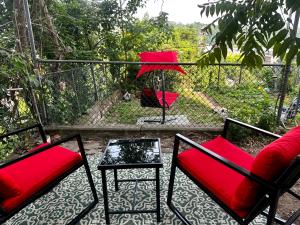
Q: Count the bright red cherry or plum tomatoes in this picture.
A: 0